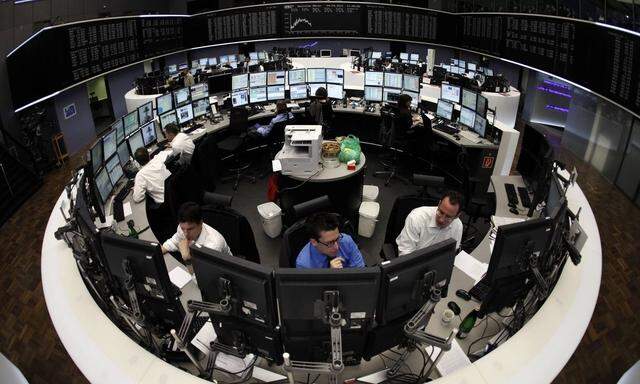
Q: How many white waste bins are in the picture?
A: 3